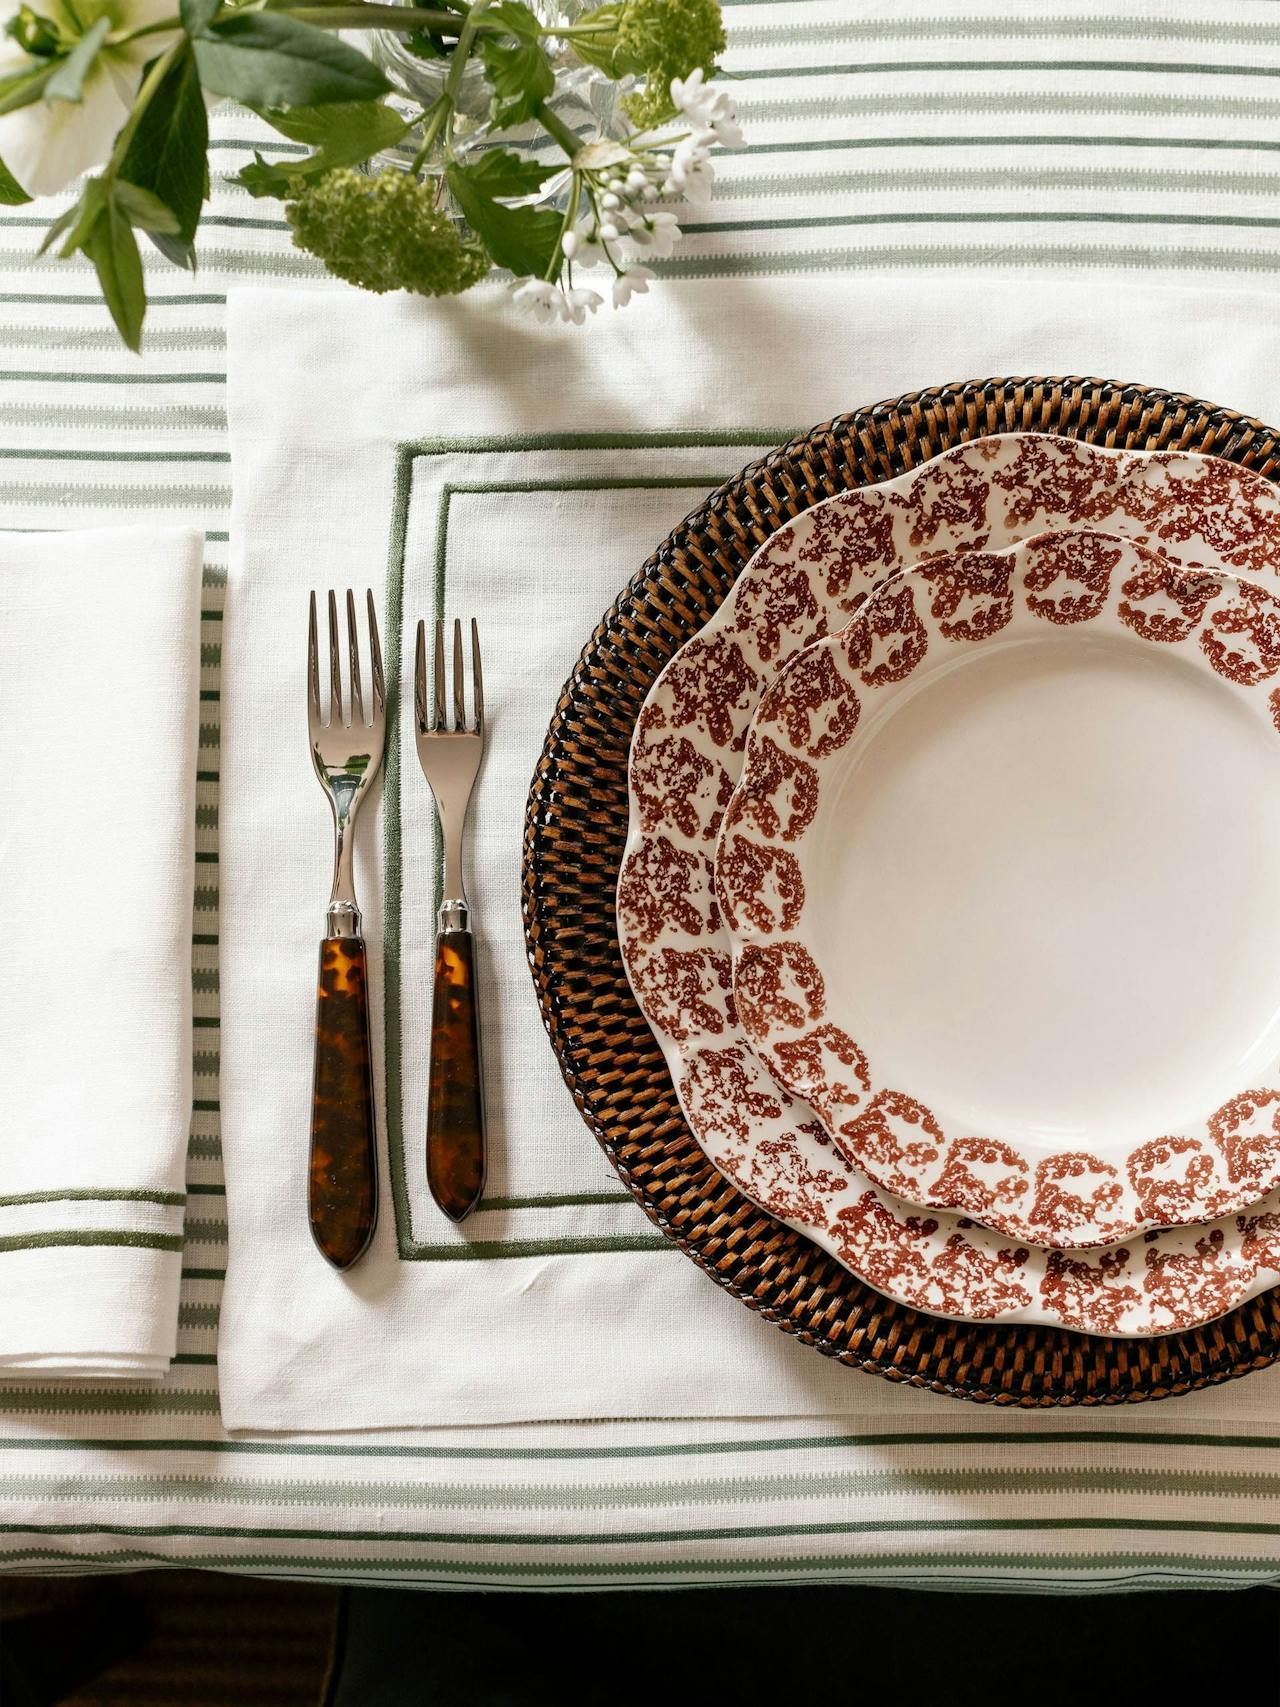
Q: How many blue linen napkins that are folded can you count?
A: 0